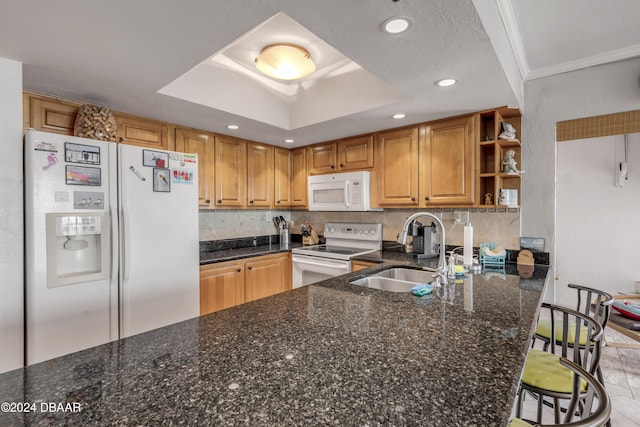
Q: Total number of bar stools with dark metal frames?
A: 3